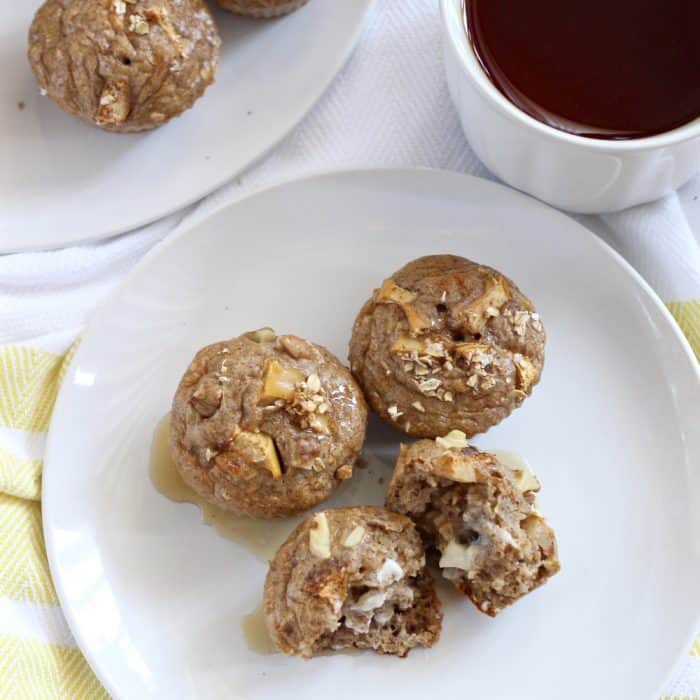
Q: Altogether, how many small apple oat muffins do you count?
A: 5